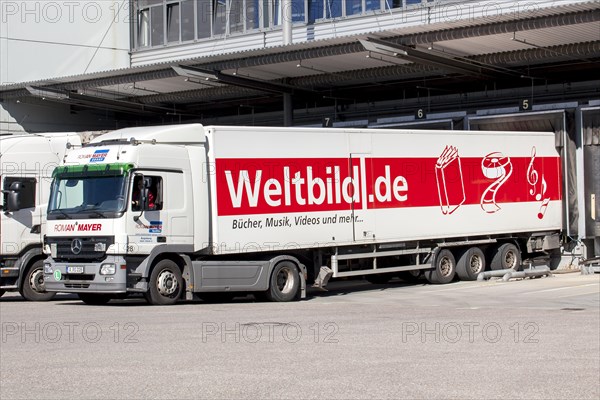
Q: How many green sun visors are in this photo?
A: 1